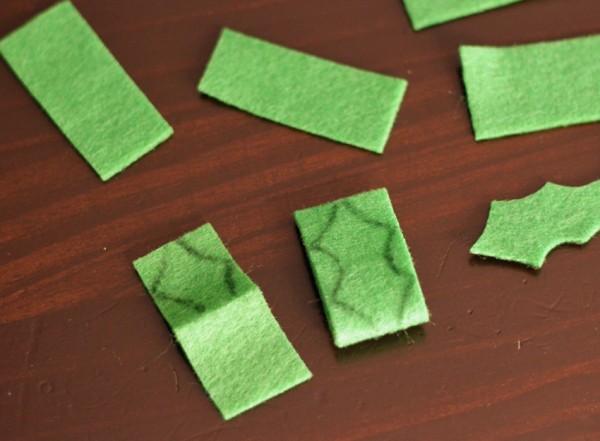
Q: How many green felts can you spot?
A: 7